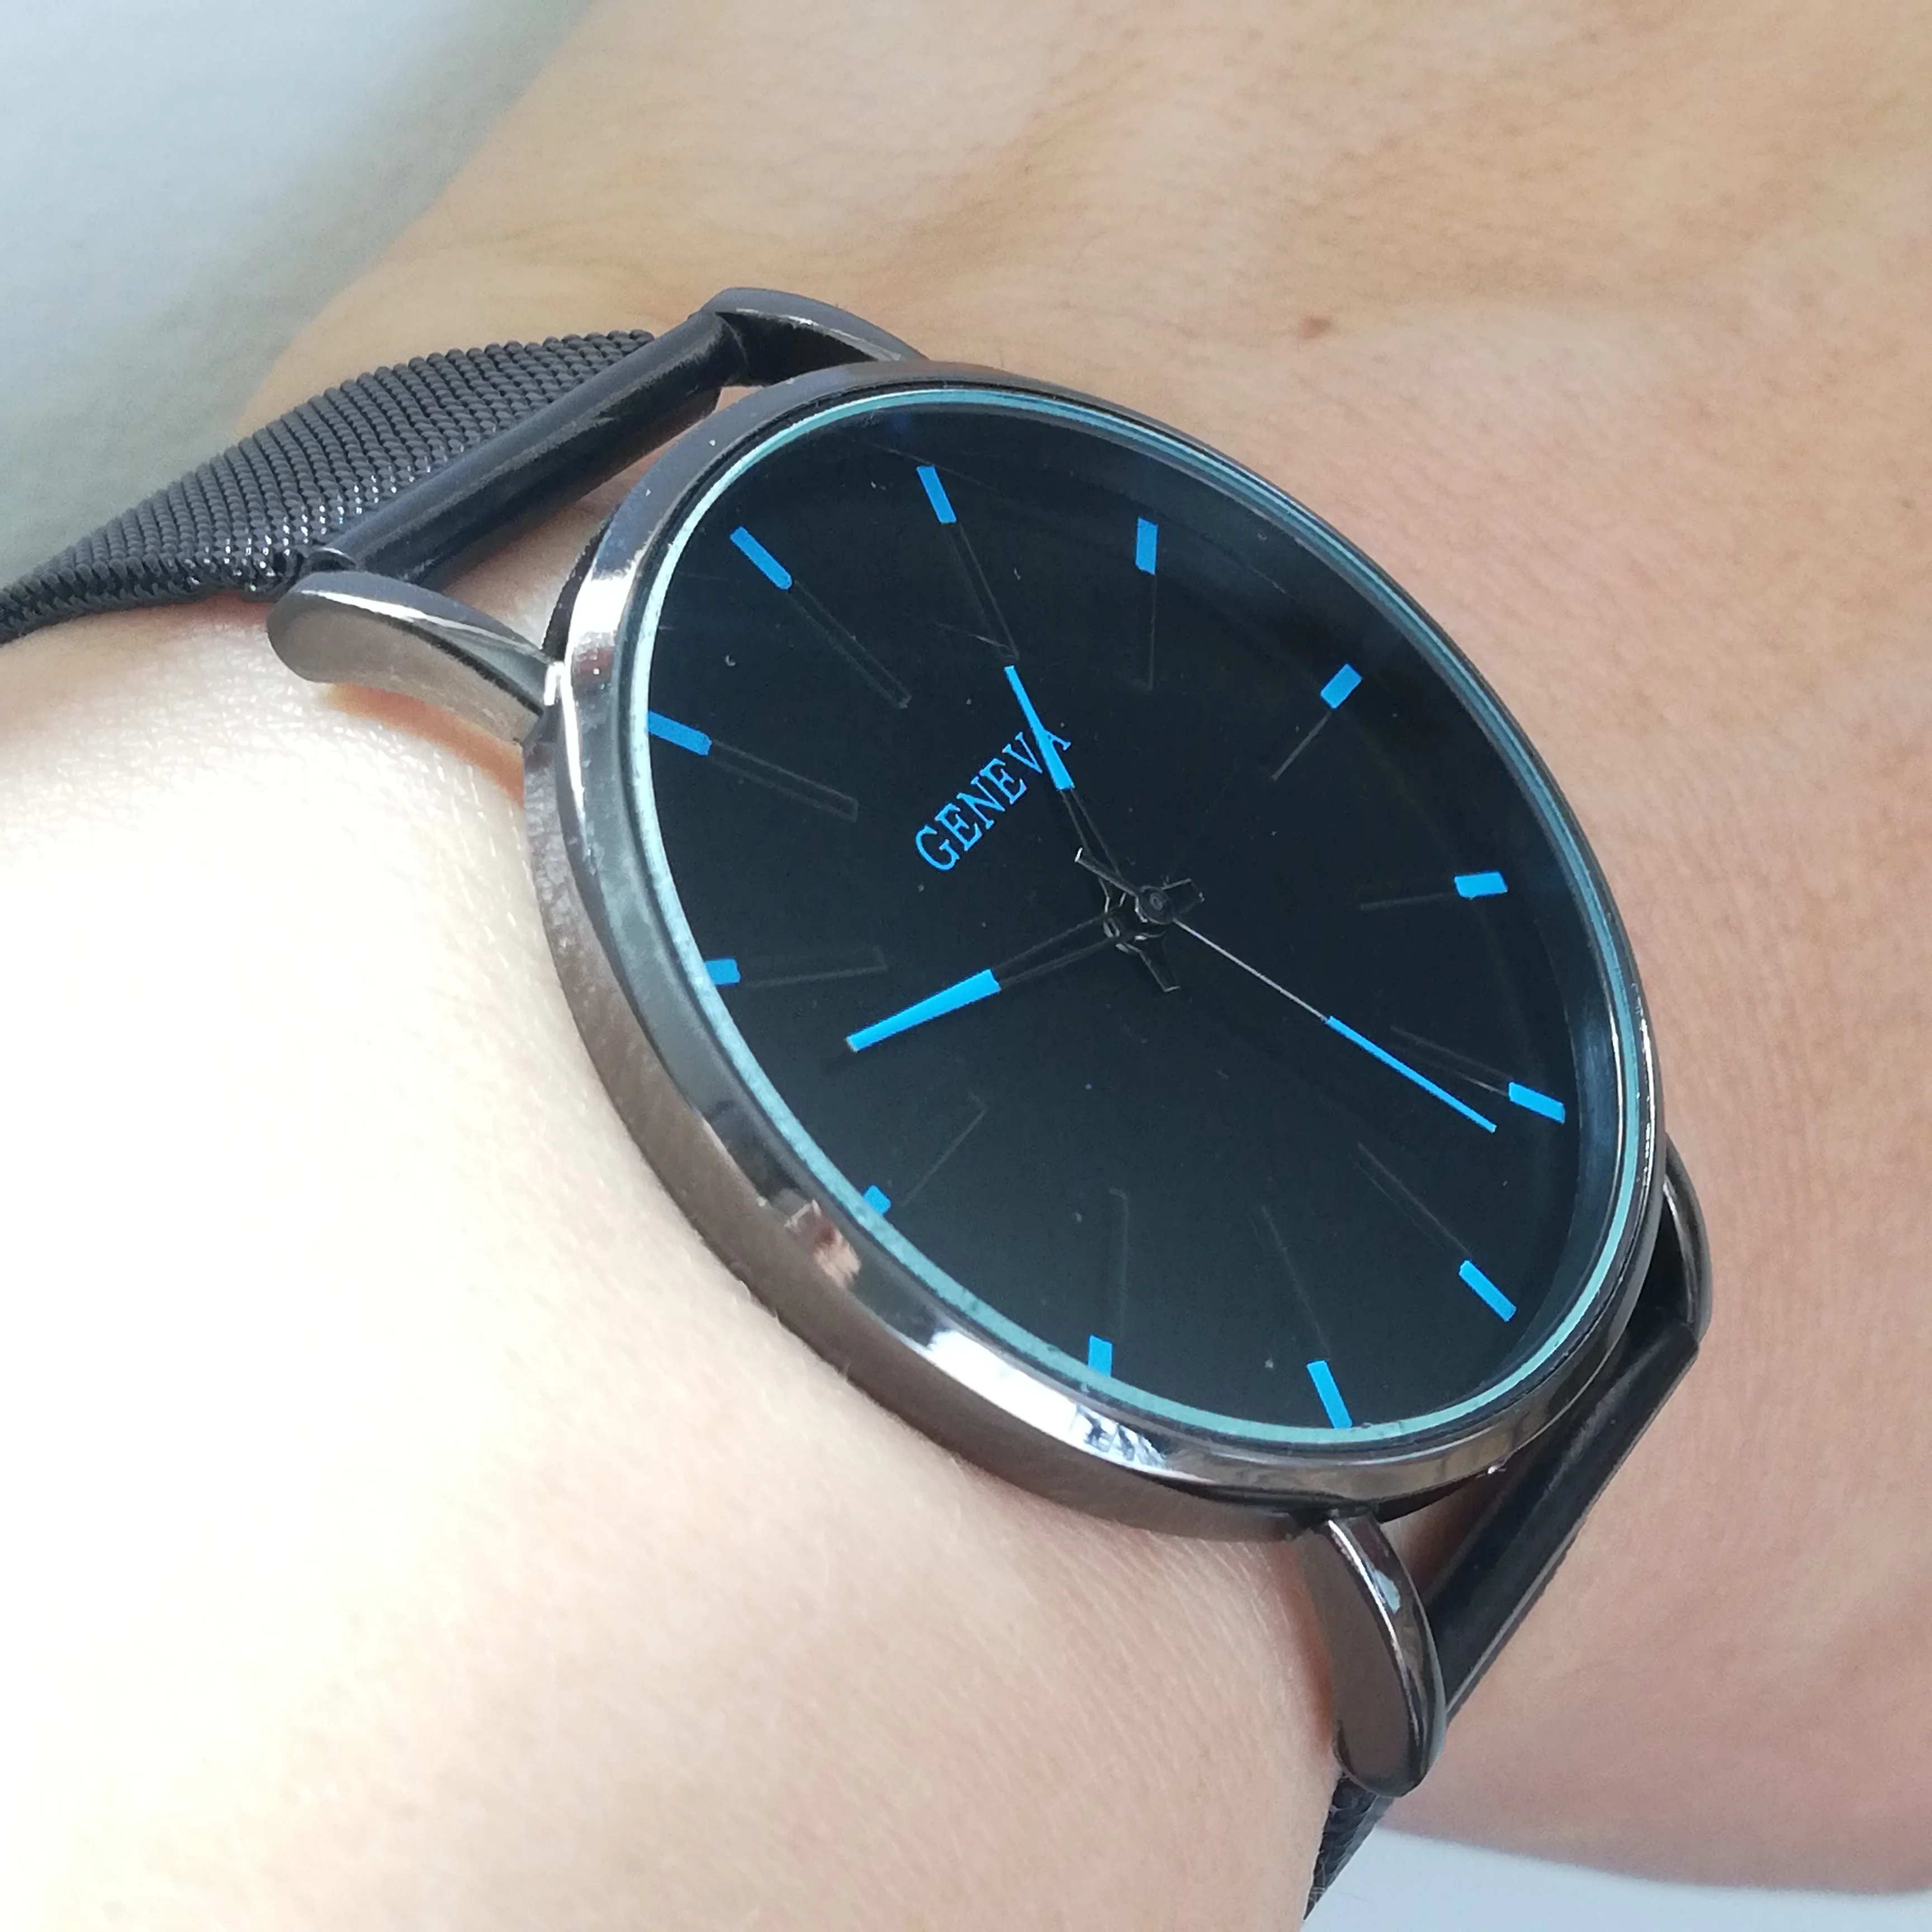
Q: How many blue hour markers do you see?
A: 12